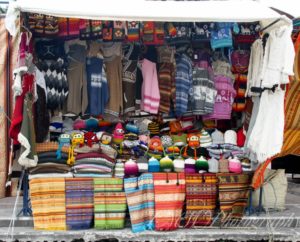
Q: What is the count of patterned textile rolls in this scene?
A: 7